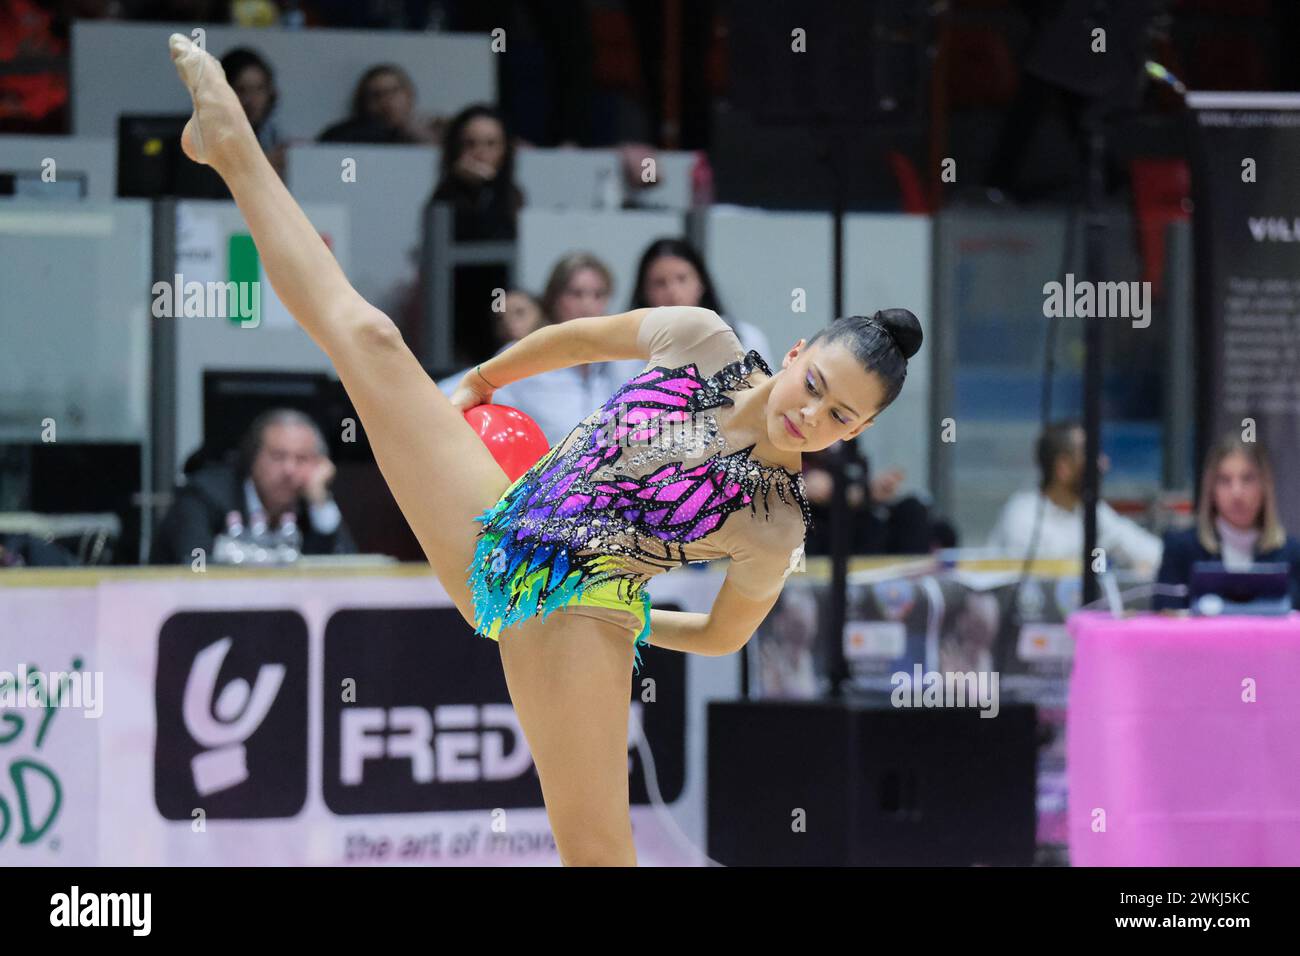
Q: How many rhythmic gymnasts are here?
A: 1